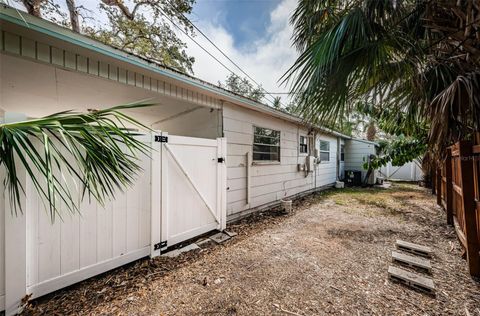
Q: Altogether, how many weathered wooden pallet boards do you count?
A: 3